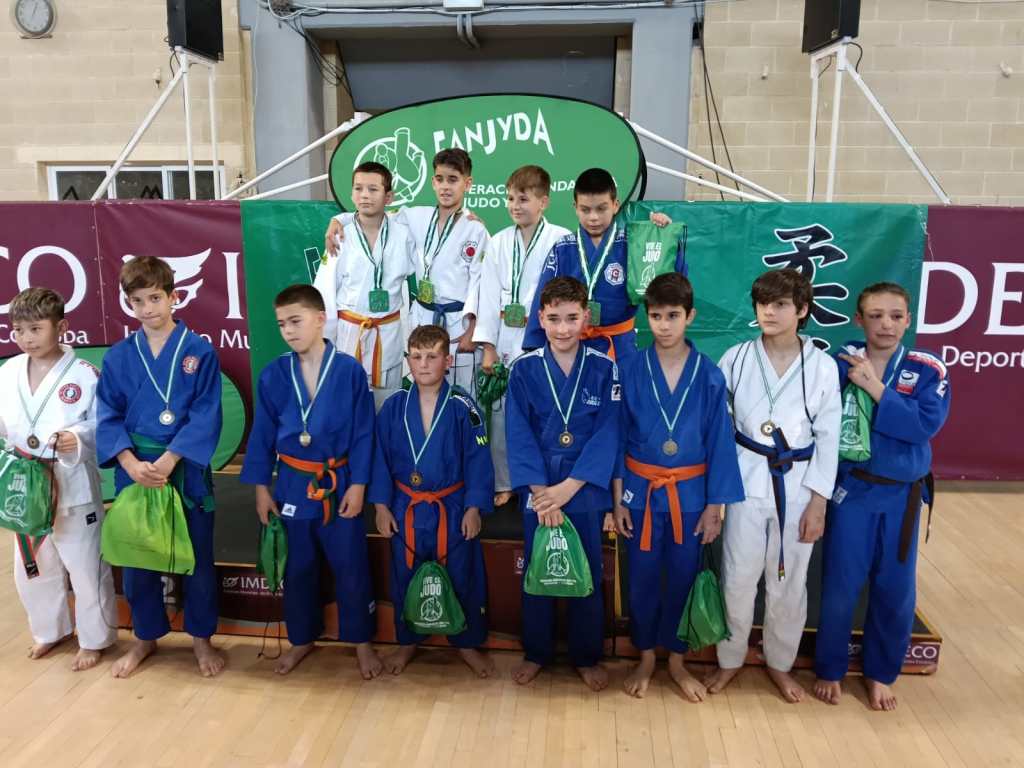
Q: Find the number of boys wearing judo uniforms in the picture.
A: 12